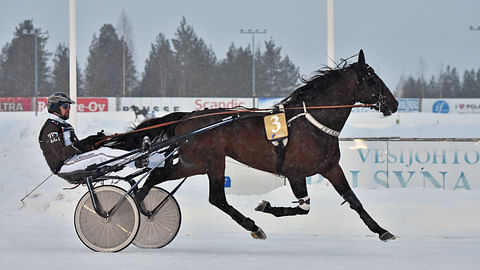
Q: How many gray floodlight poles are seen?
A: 2